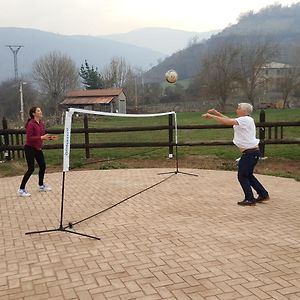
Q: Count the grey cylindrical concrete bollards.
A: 0